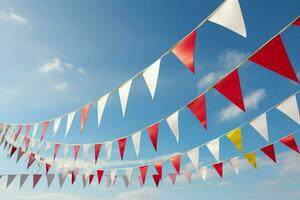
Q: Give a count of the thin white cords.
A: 4